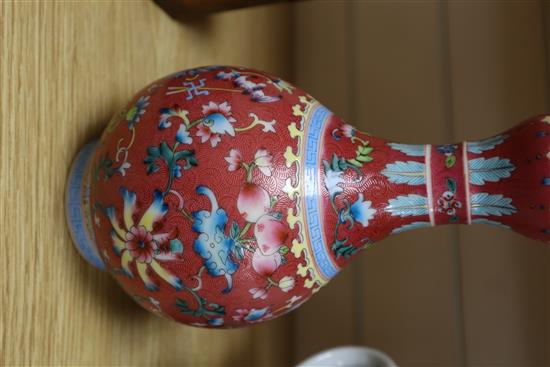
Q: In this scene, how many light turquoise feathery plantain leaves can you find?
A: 8